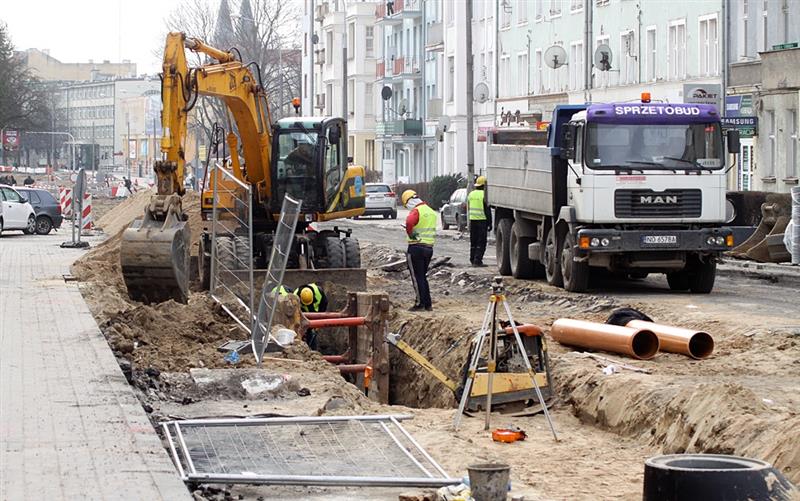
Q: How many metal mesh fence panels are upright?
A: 2